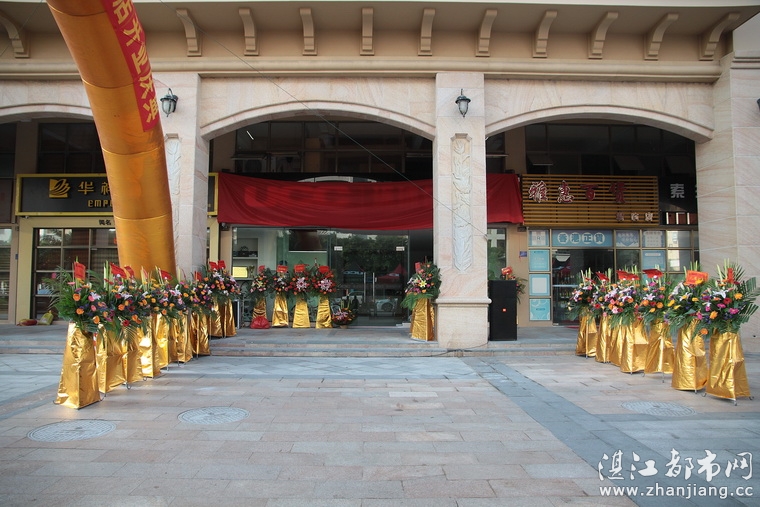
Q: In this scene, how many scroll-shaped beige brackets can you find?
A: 11